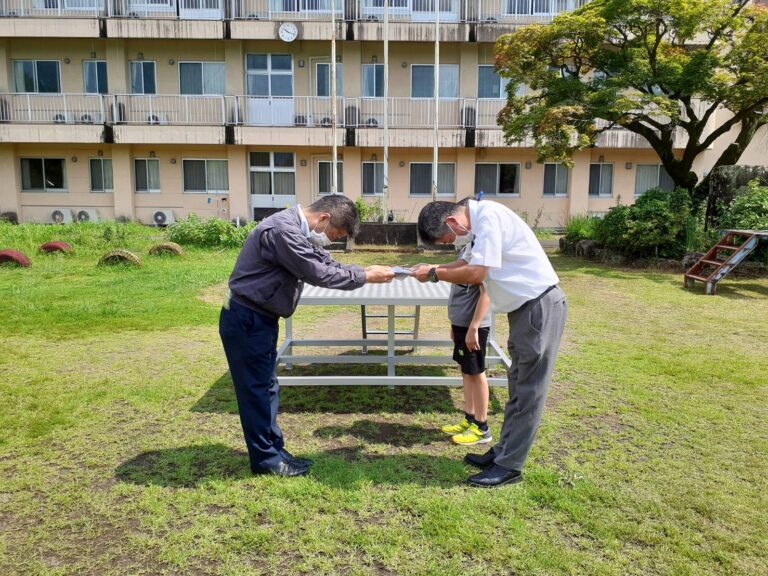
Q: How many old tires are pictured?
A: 4